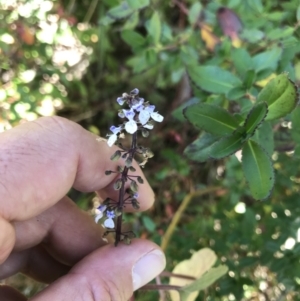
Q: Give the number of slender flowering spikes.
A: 1